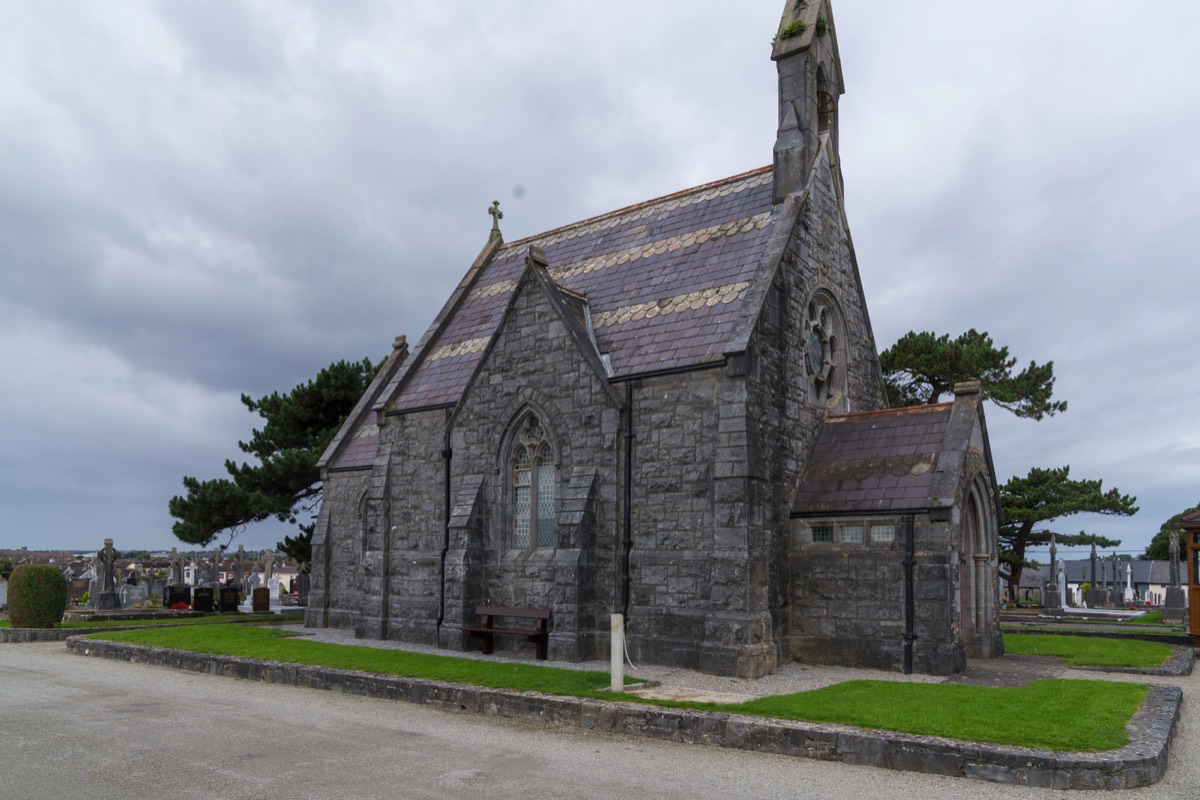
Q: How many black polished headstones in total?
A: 3